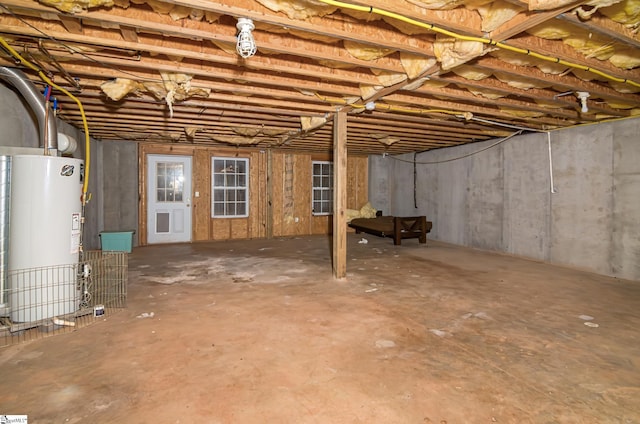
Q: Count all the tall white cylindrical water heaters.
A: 1